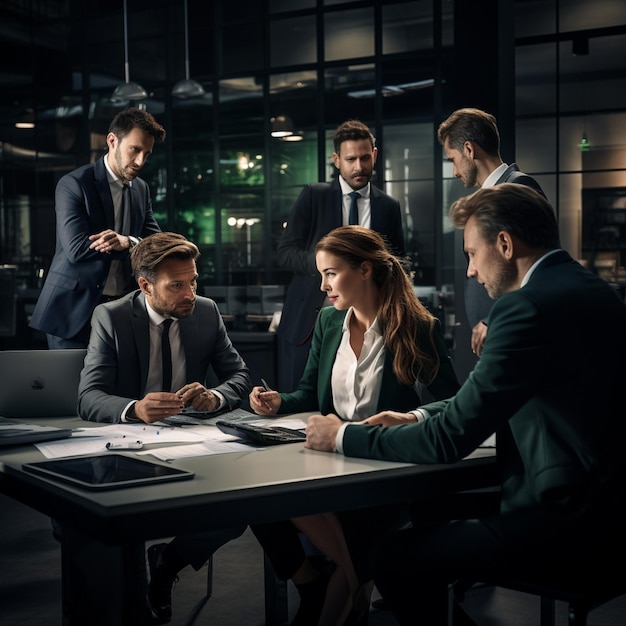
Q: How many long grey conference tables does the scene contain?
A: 1